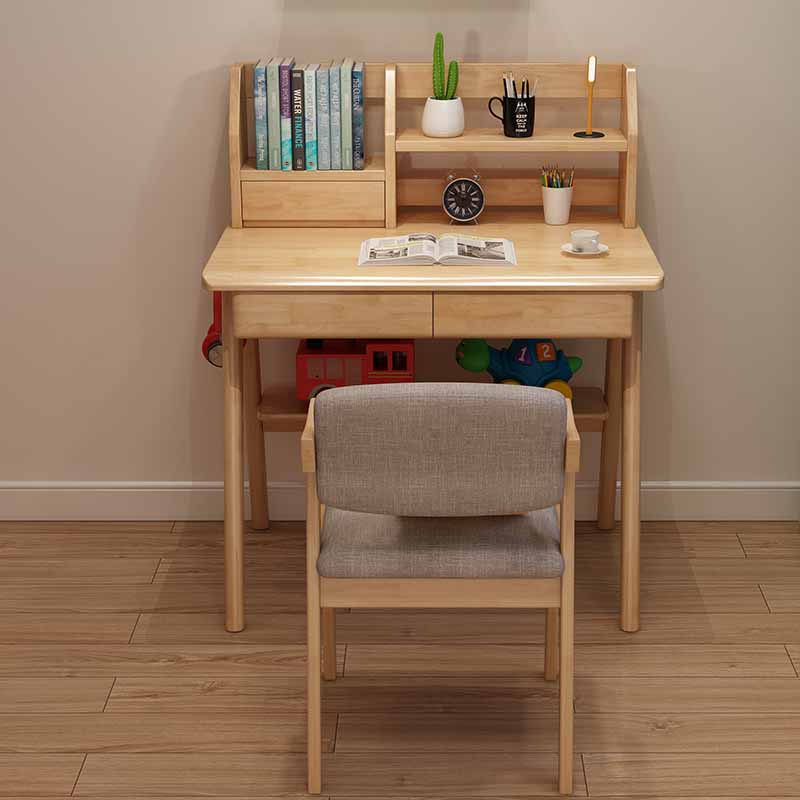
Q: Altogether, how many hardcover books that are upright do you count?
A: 9